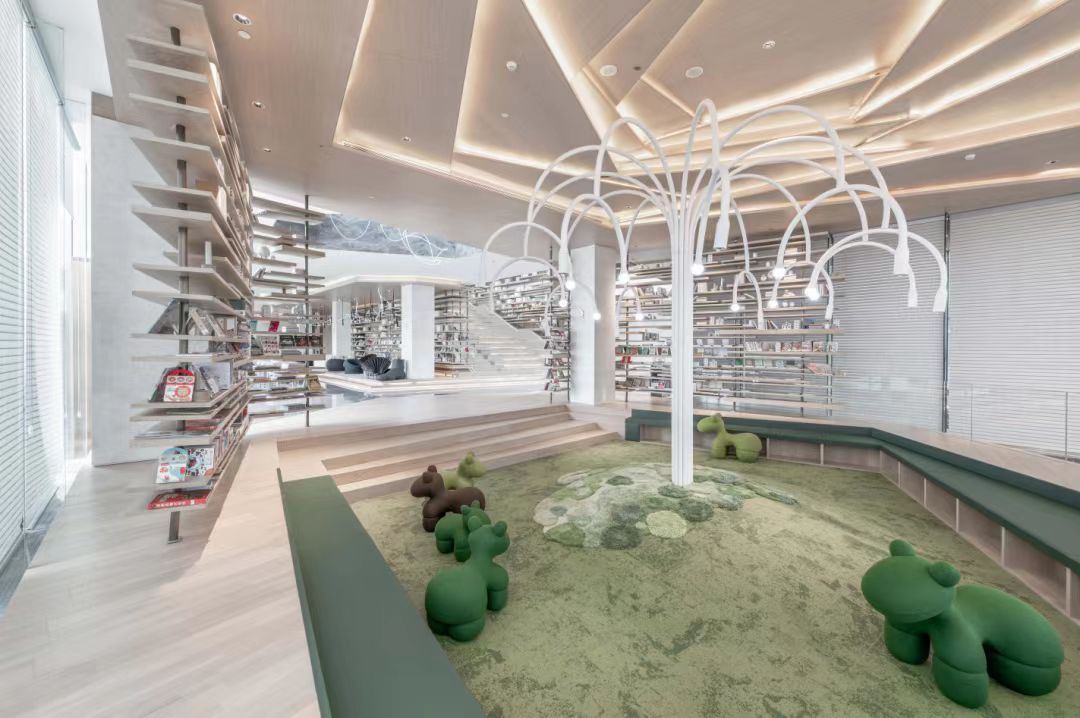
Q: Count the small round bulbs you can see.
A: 10